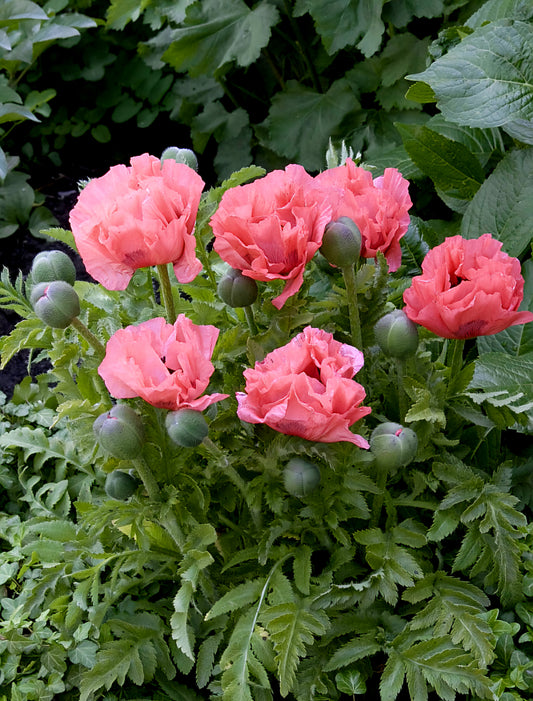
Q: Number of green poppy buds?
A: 11